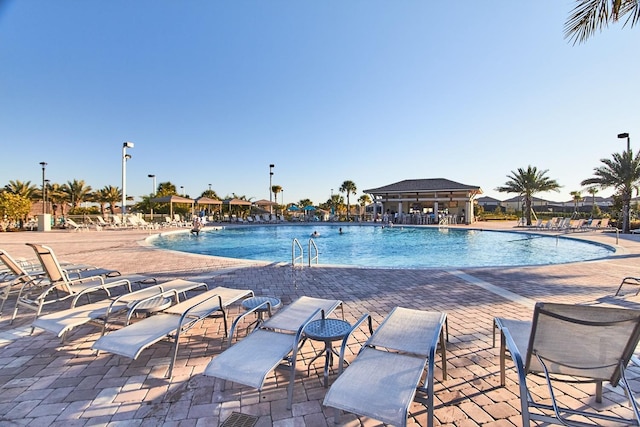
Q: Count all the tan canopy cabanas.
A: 4